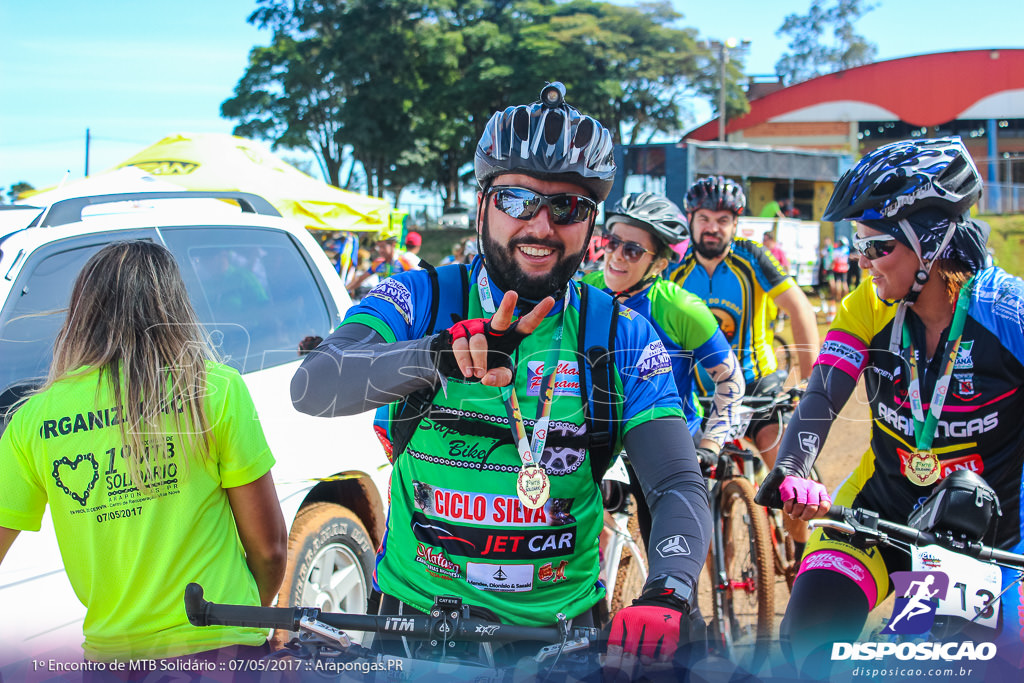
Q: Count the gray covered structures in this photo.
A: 1